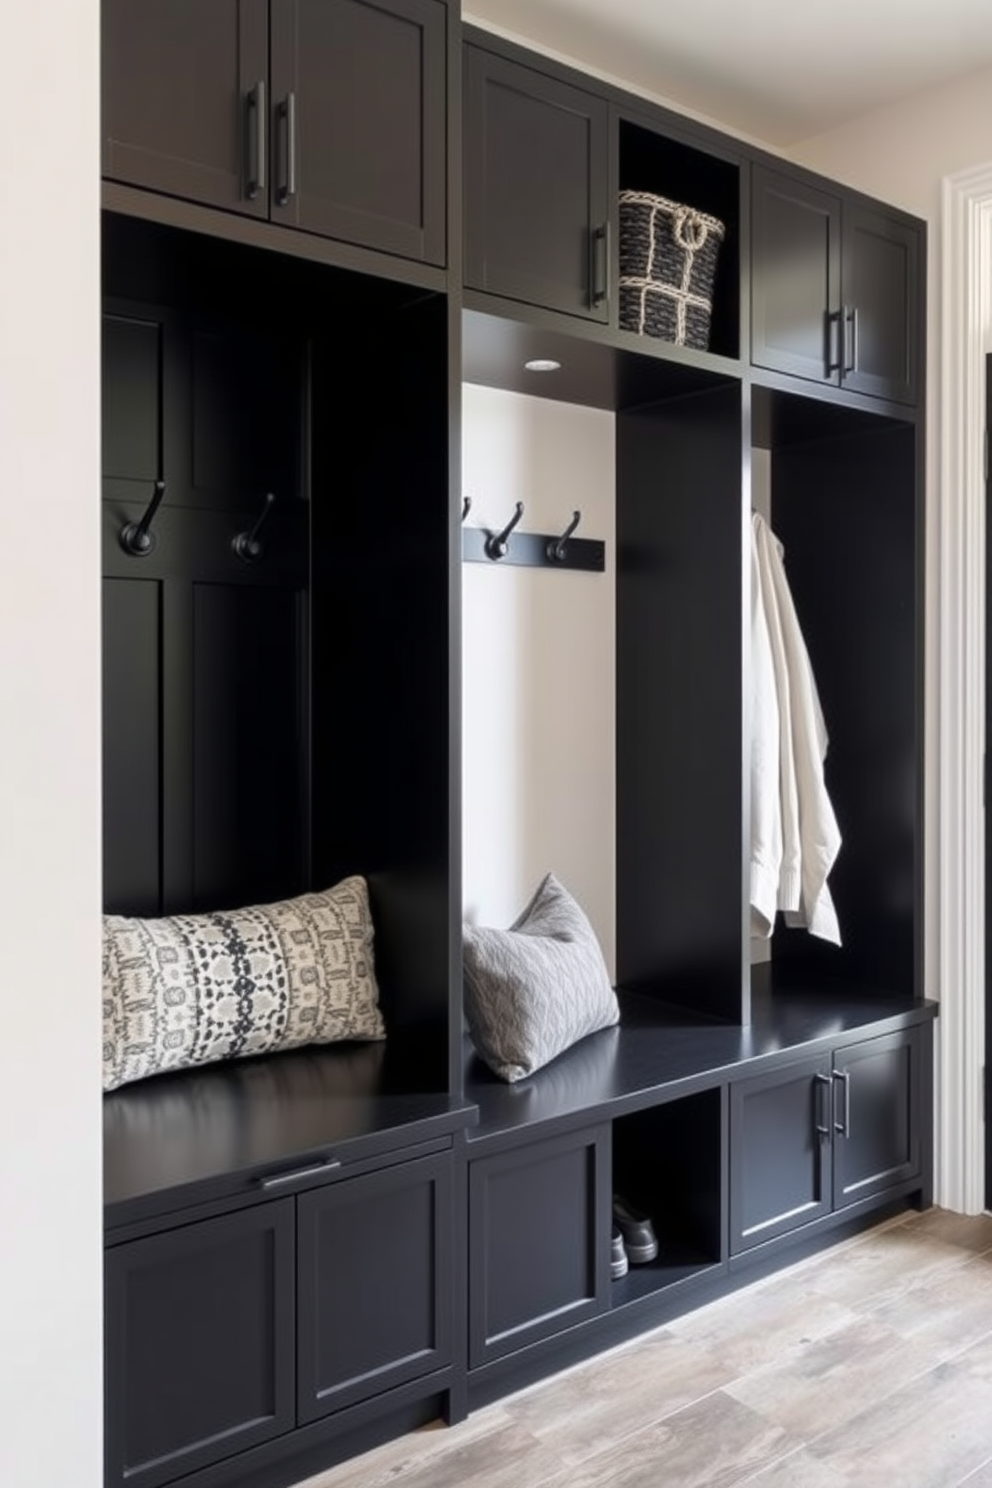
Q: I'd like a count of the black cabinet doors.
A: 10